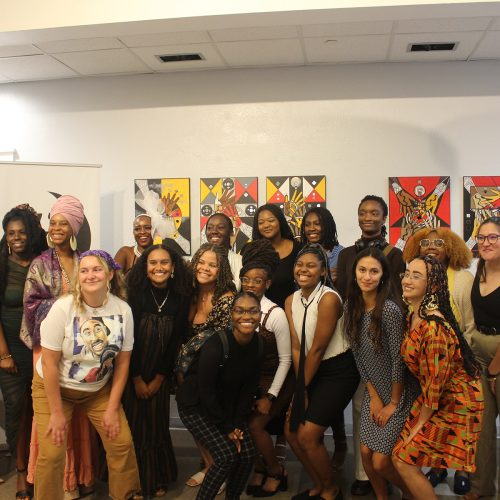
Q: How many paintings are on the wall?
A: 5